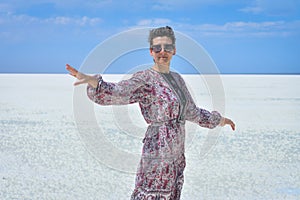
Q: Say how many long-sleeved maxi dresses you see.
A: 1